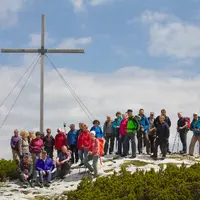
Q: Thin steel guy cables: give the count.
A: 4